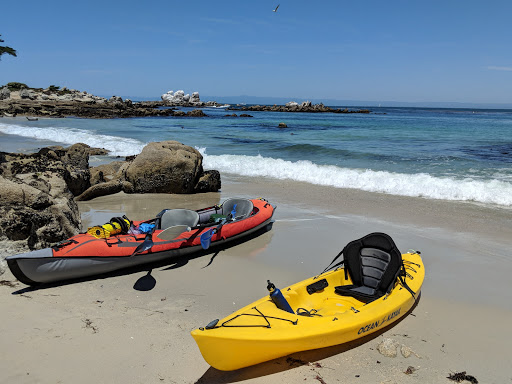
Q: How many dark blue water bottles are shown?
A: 1